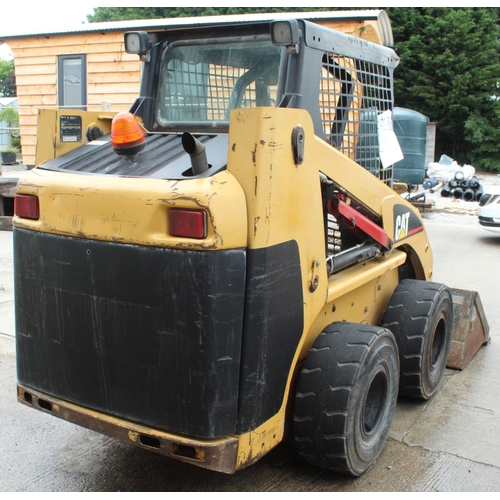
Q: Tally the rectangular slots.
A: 4